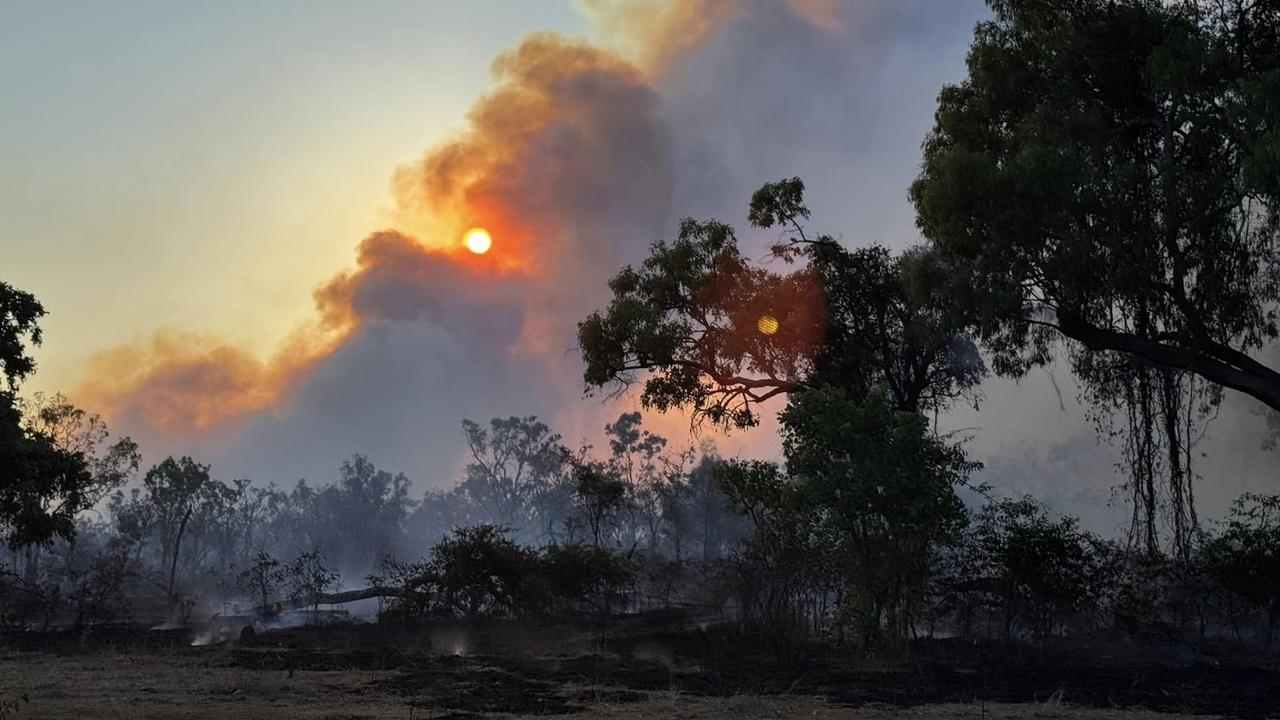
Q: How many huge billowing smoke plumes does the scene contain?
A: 1